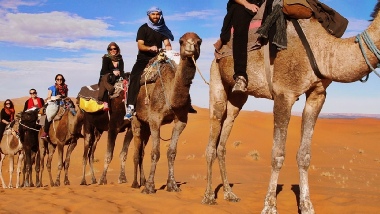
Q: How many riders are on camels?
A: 6